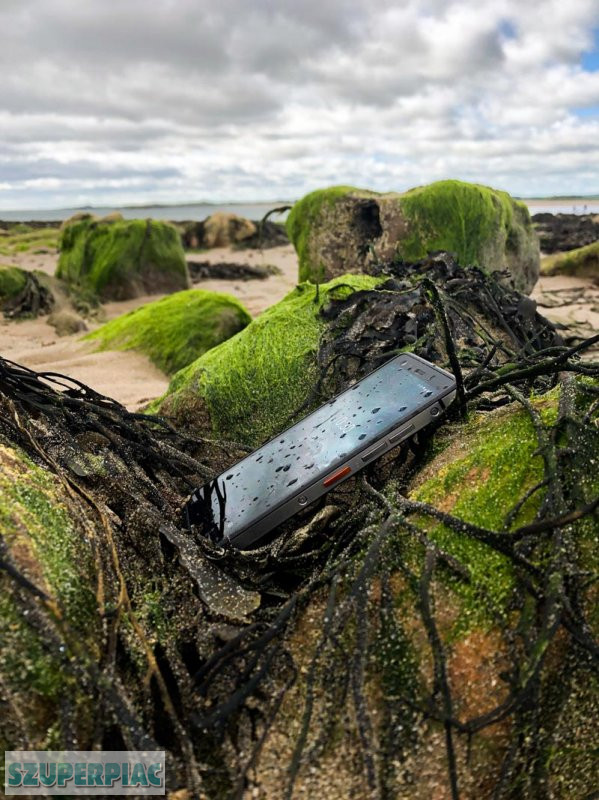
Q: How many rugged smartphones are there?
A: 1